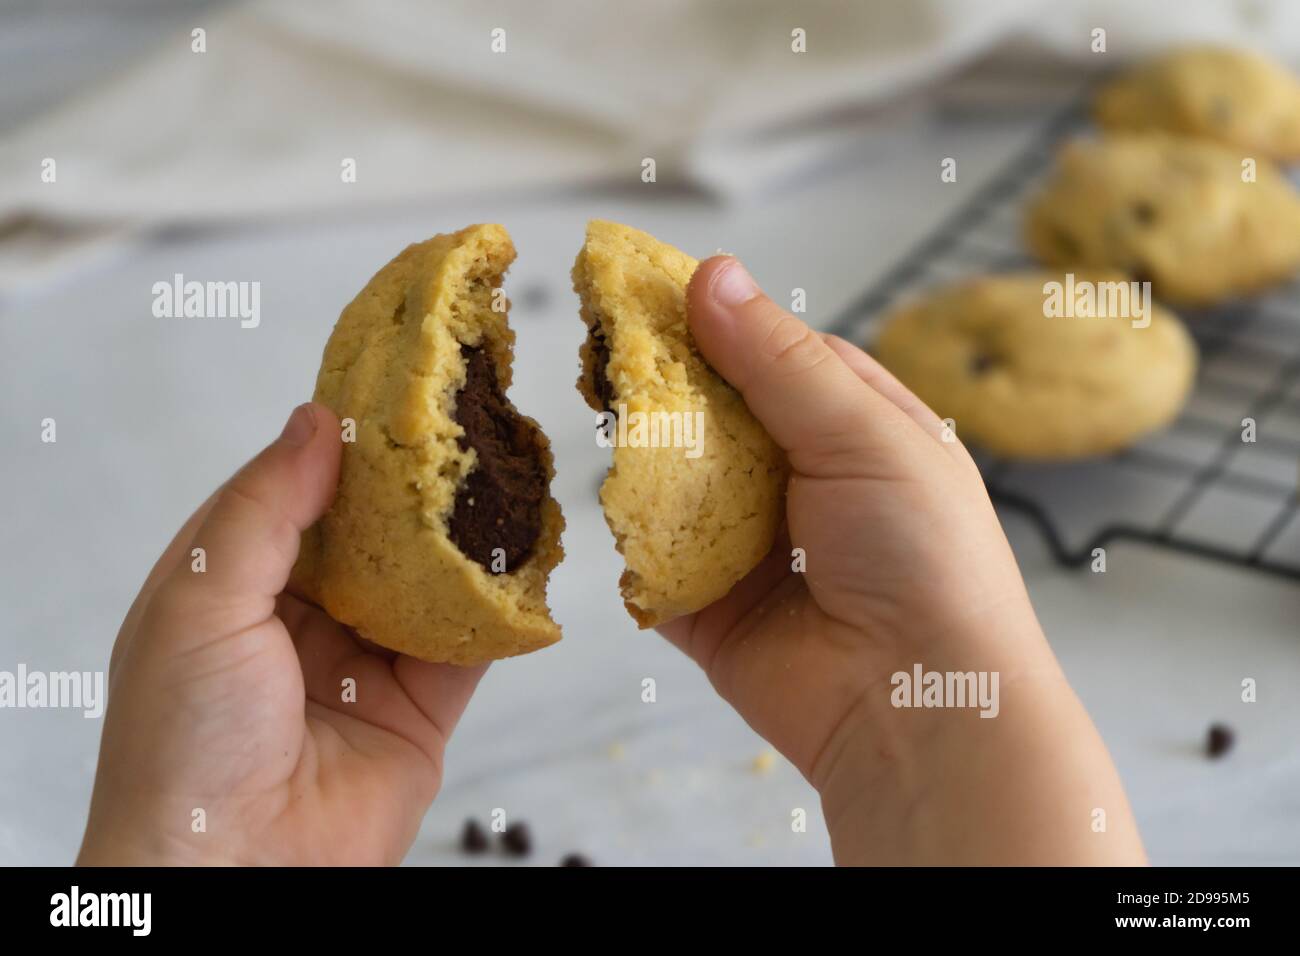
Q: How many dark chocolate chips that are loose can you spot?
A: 4